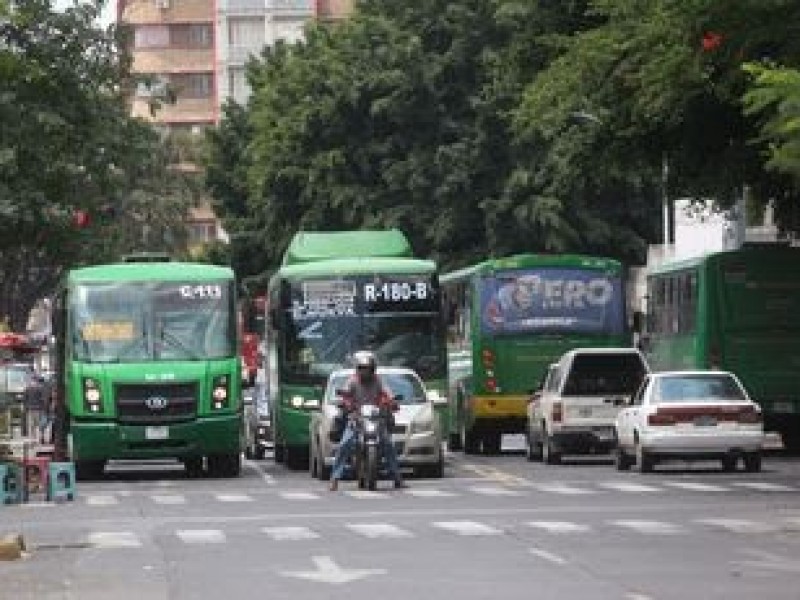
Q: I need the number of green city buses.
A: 4